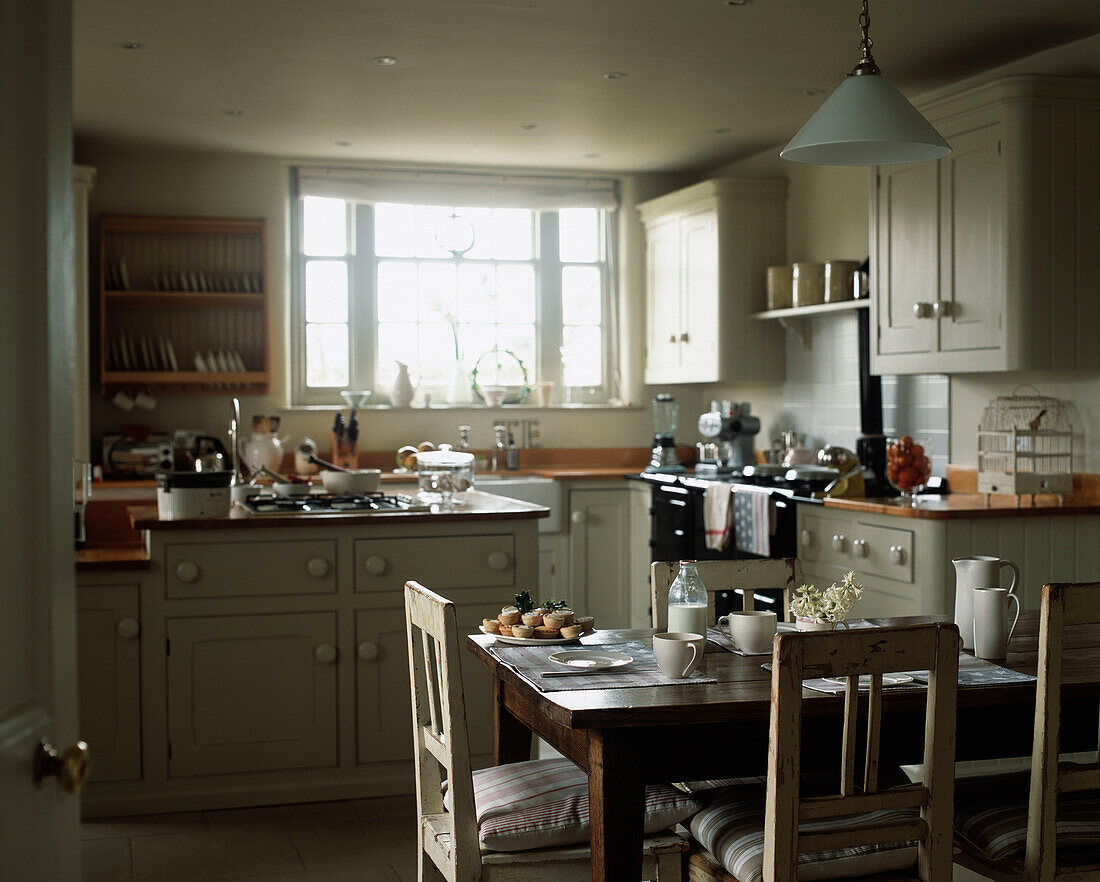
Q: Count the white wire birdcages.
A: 1